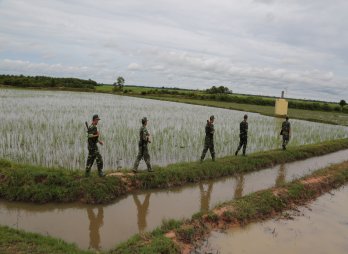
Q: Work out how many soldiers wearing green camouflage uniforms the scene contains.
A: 5